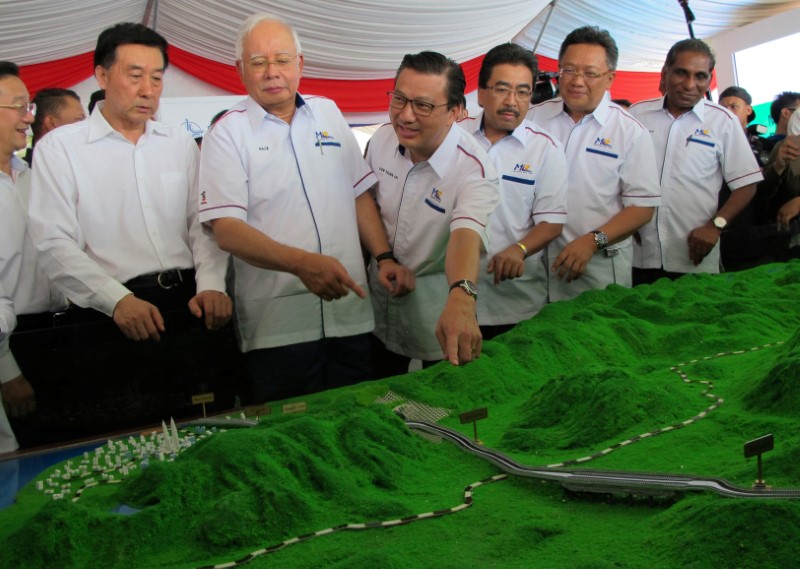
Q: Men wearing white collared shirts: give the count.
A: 7